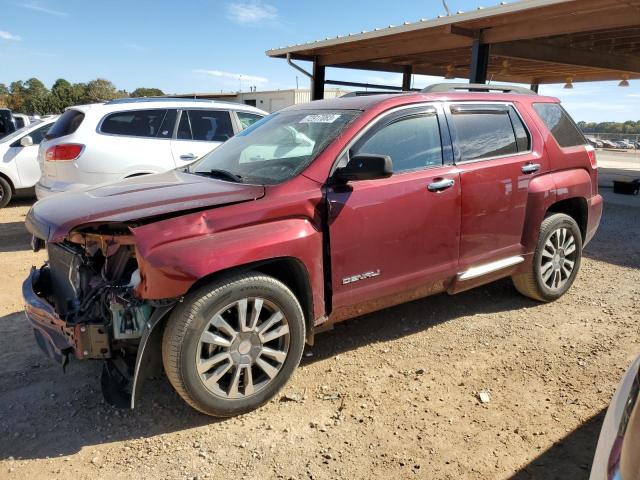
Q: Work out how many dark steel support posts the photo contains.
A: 4